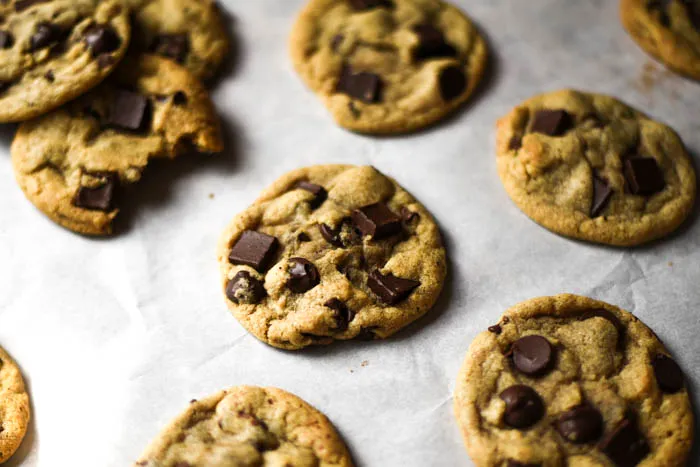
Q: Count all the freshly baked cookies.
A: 10